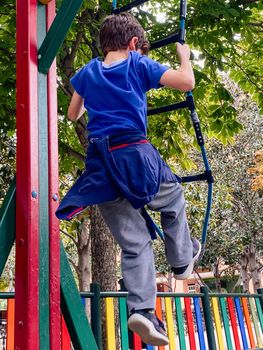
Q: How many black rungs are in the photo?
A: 4